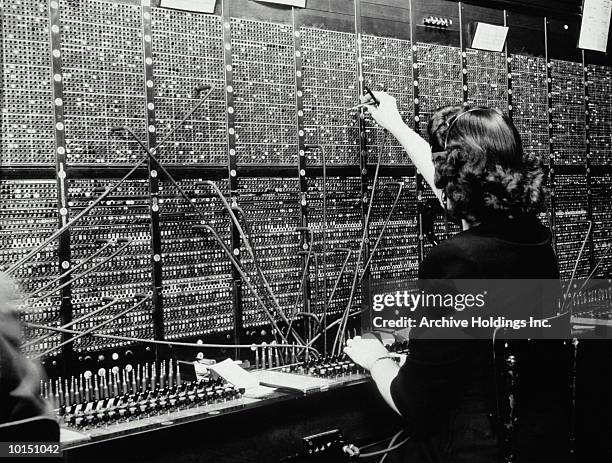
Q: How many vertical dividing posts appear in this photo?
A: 10